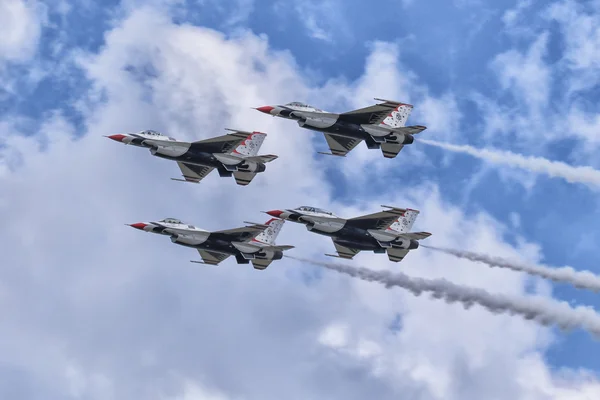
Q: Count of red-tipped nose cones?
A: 4